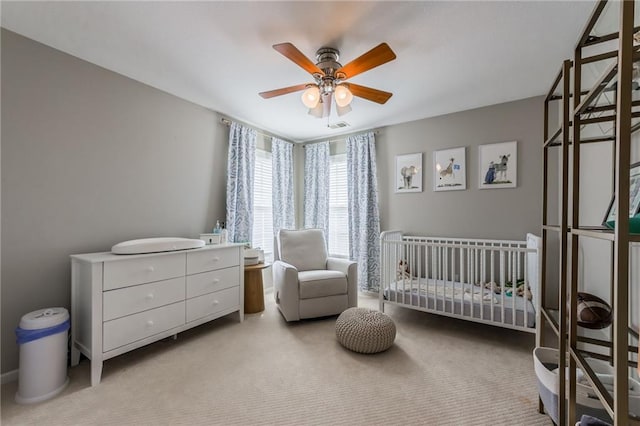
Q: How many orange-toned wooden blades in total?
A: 4